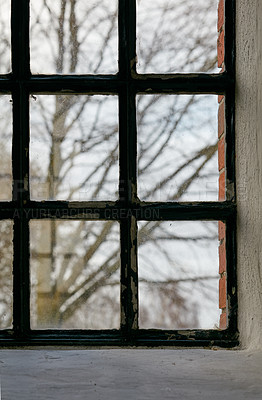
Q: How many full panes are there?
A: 4